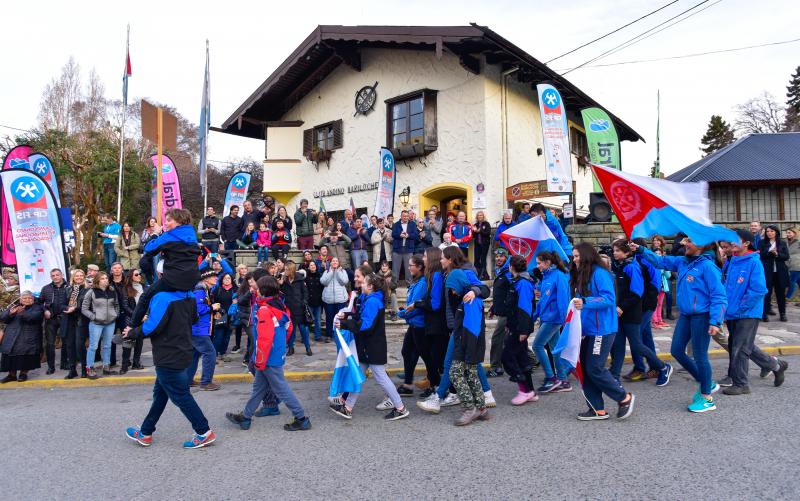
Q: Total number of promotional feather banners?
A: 8